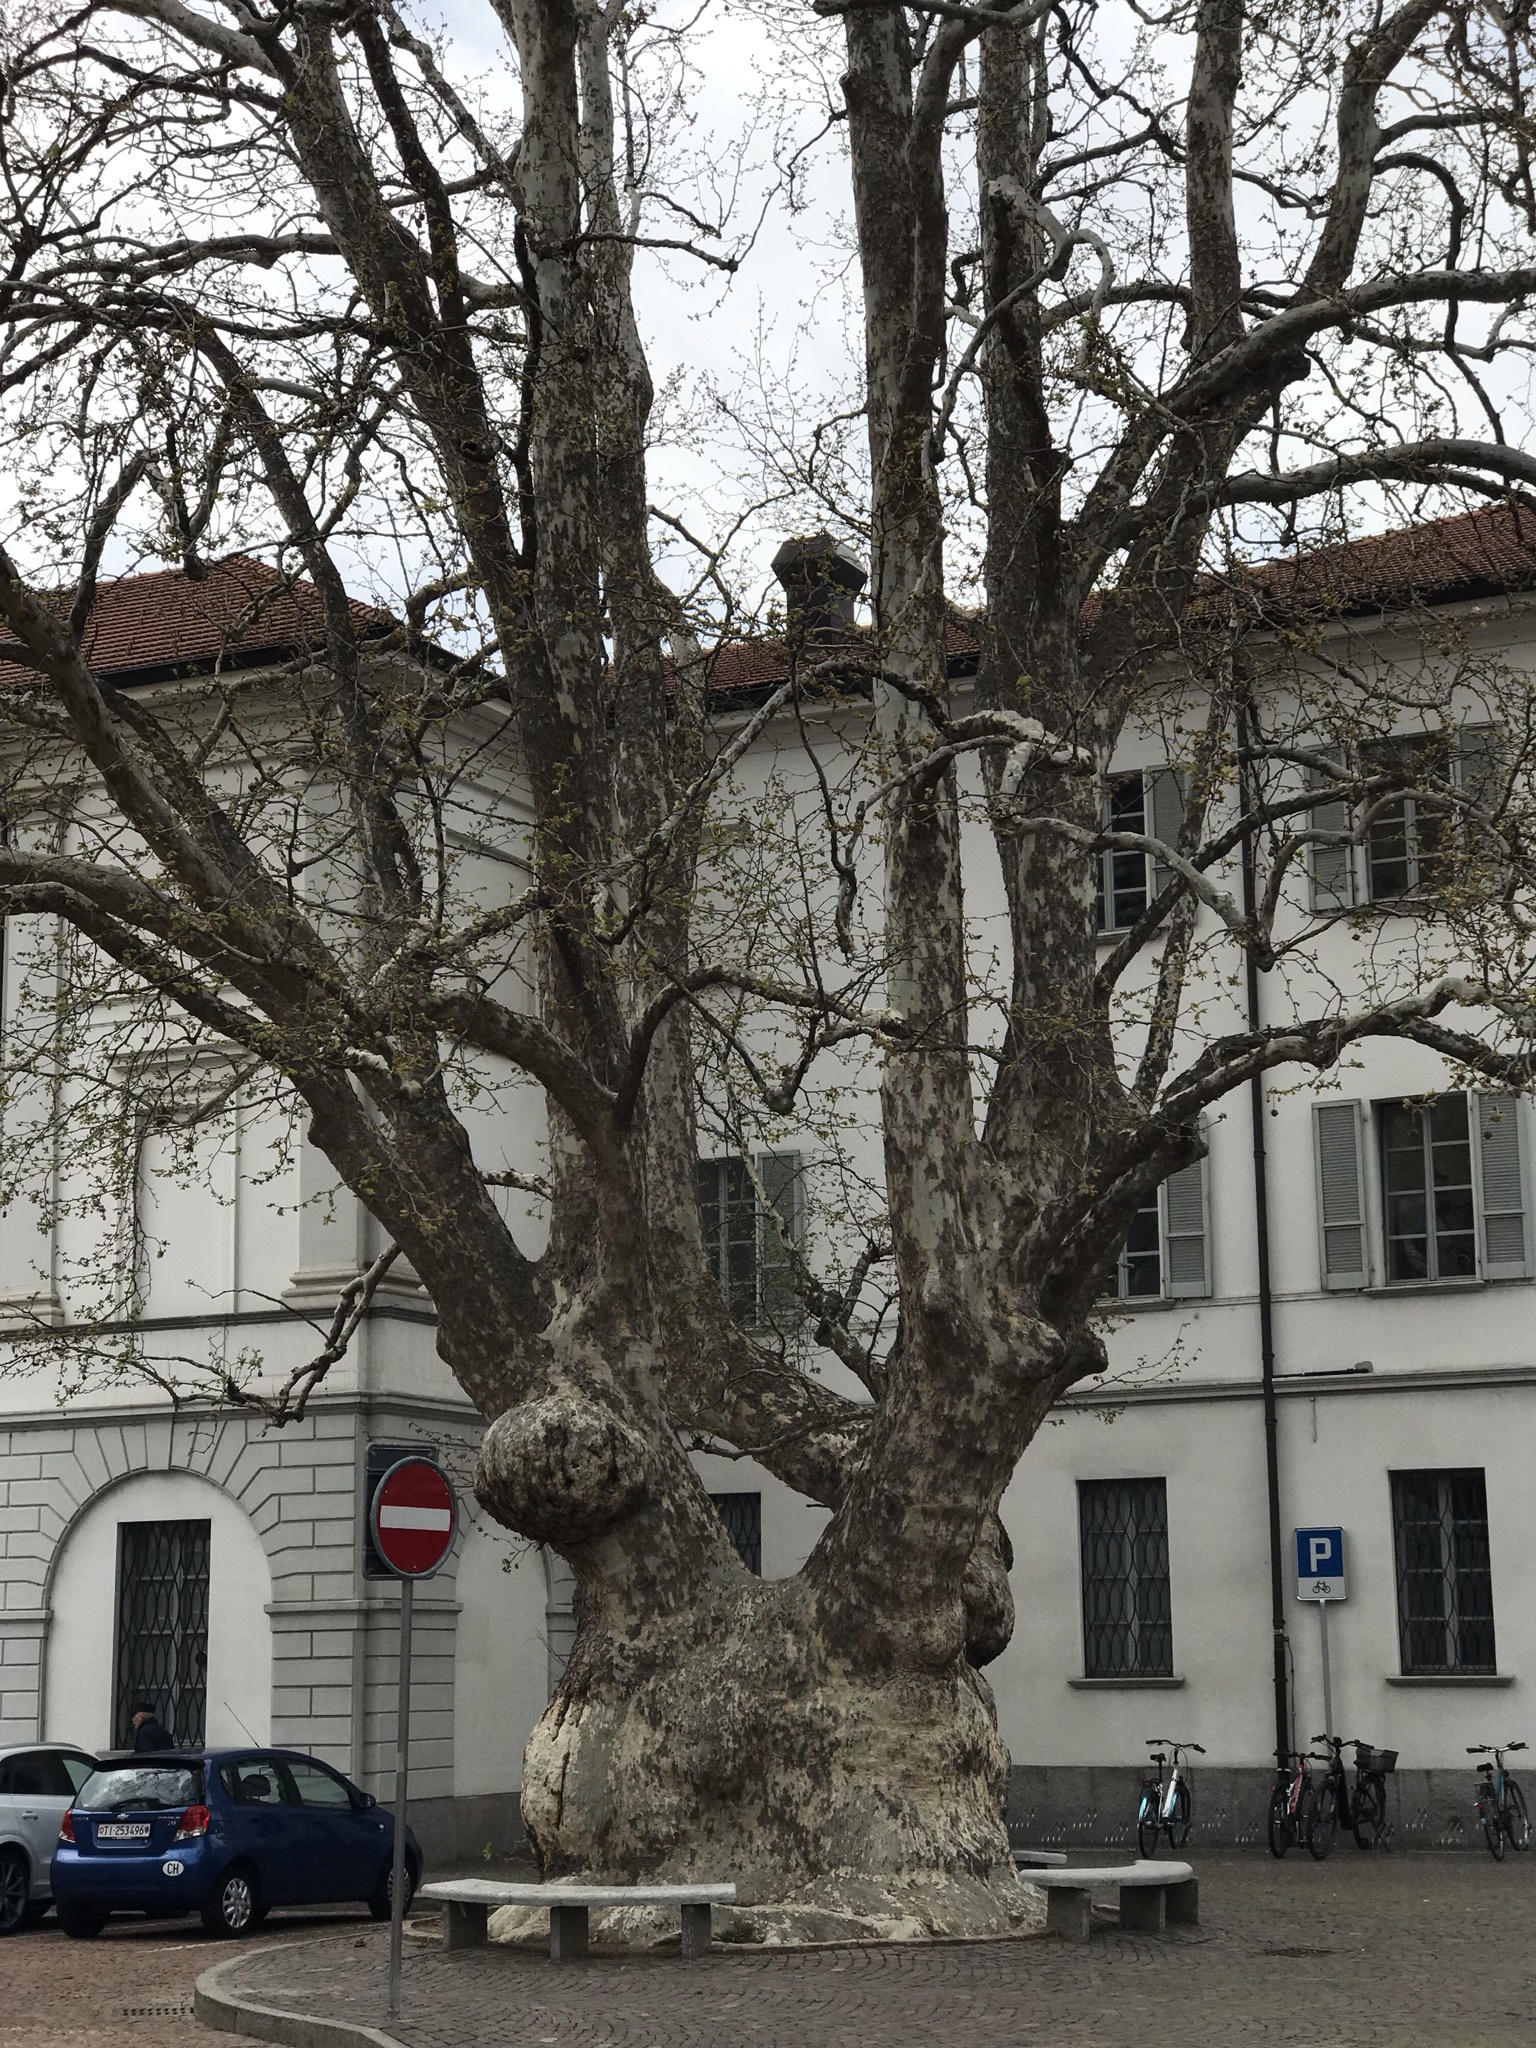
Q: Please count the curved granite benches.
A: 3